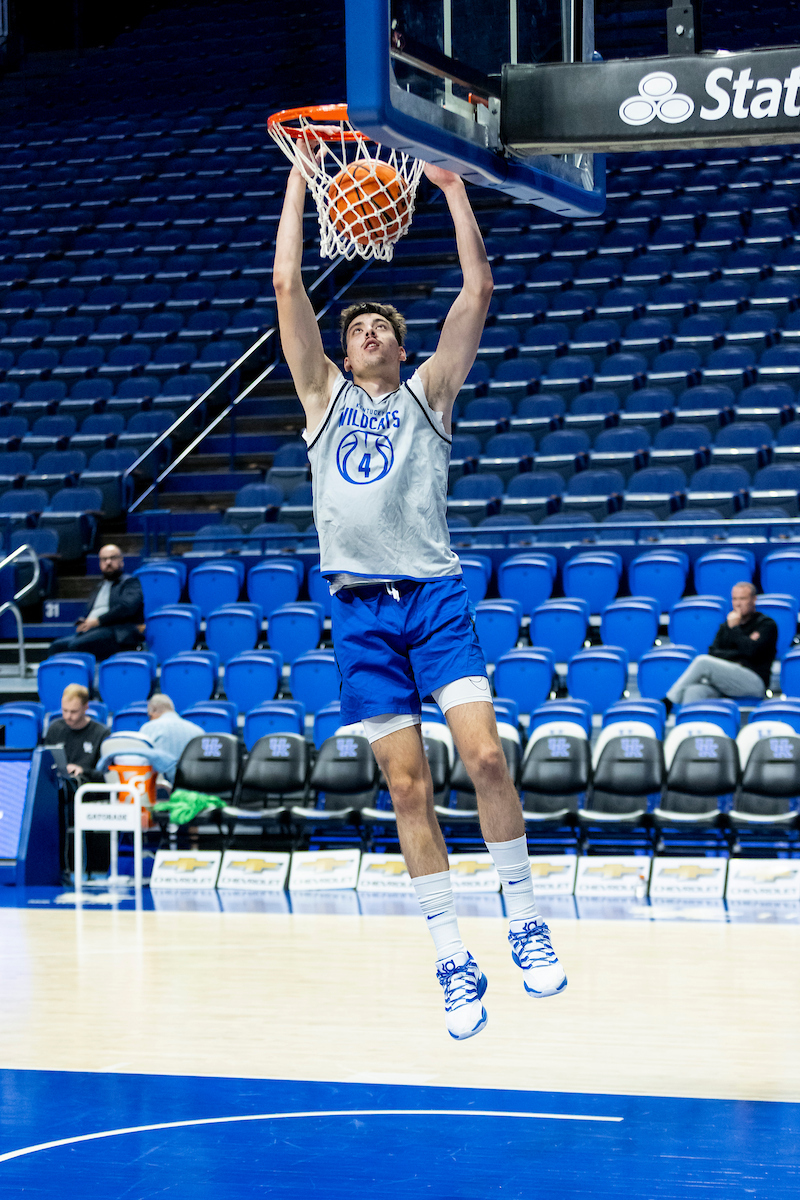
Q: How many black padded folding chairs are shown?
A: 9